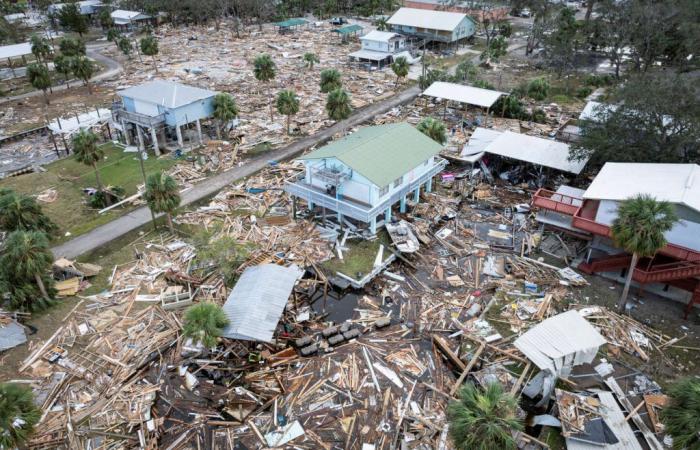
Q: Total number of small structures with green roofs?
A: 2